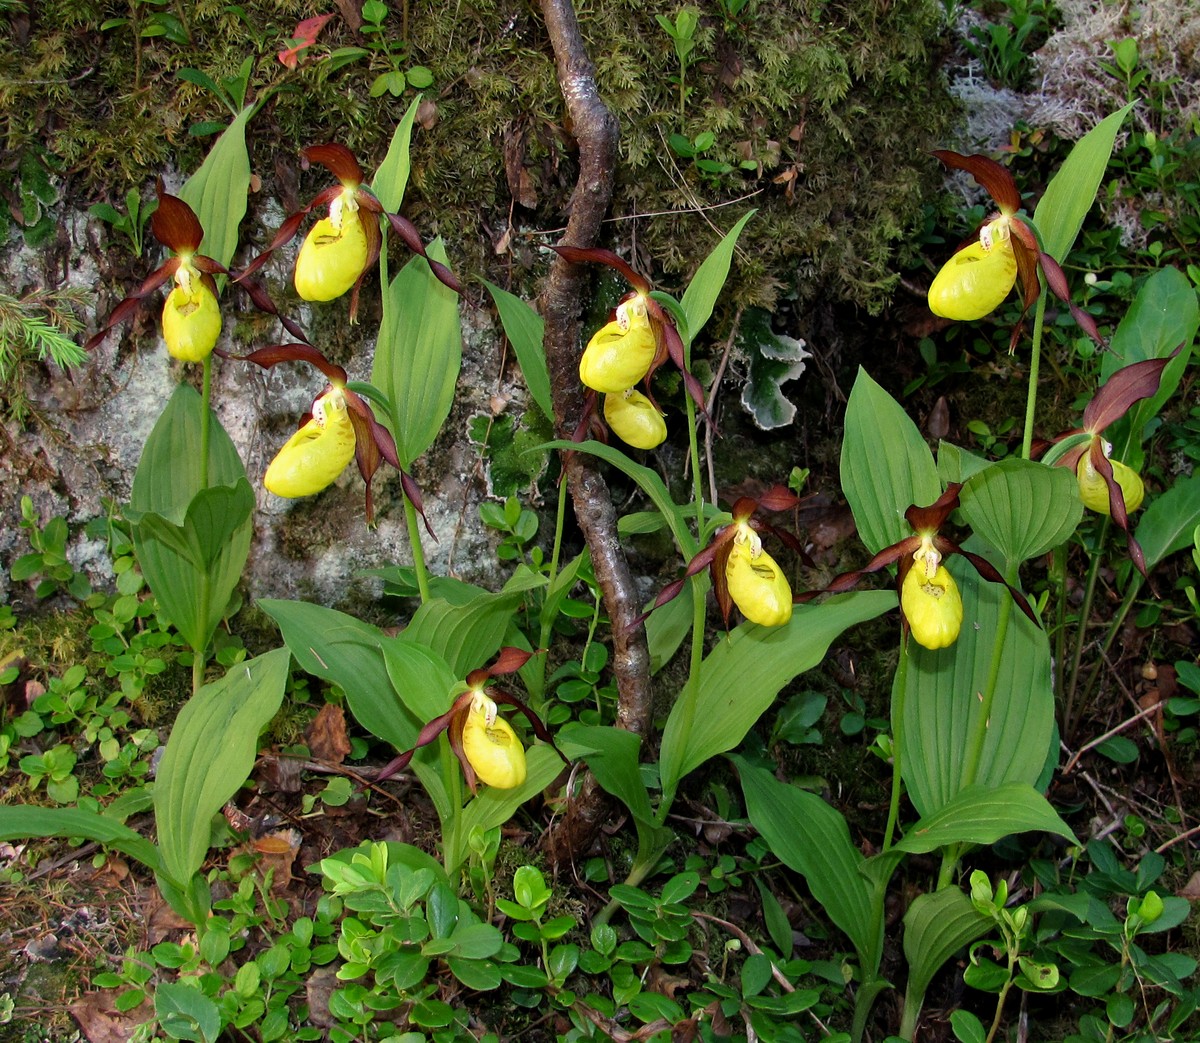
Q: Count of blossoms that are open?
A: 10